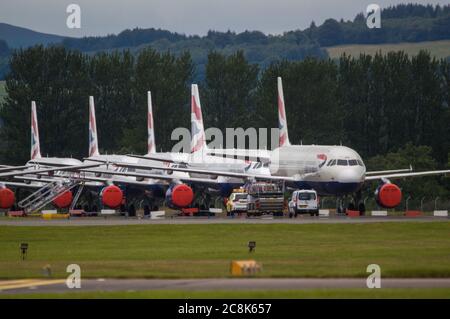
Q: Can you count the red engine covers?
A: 5